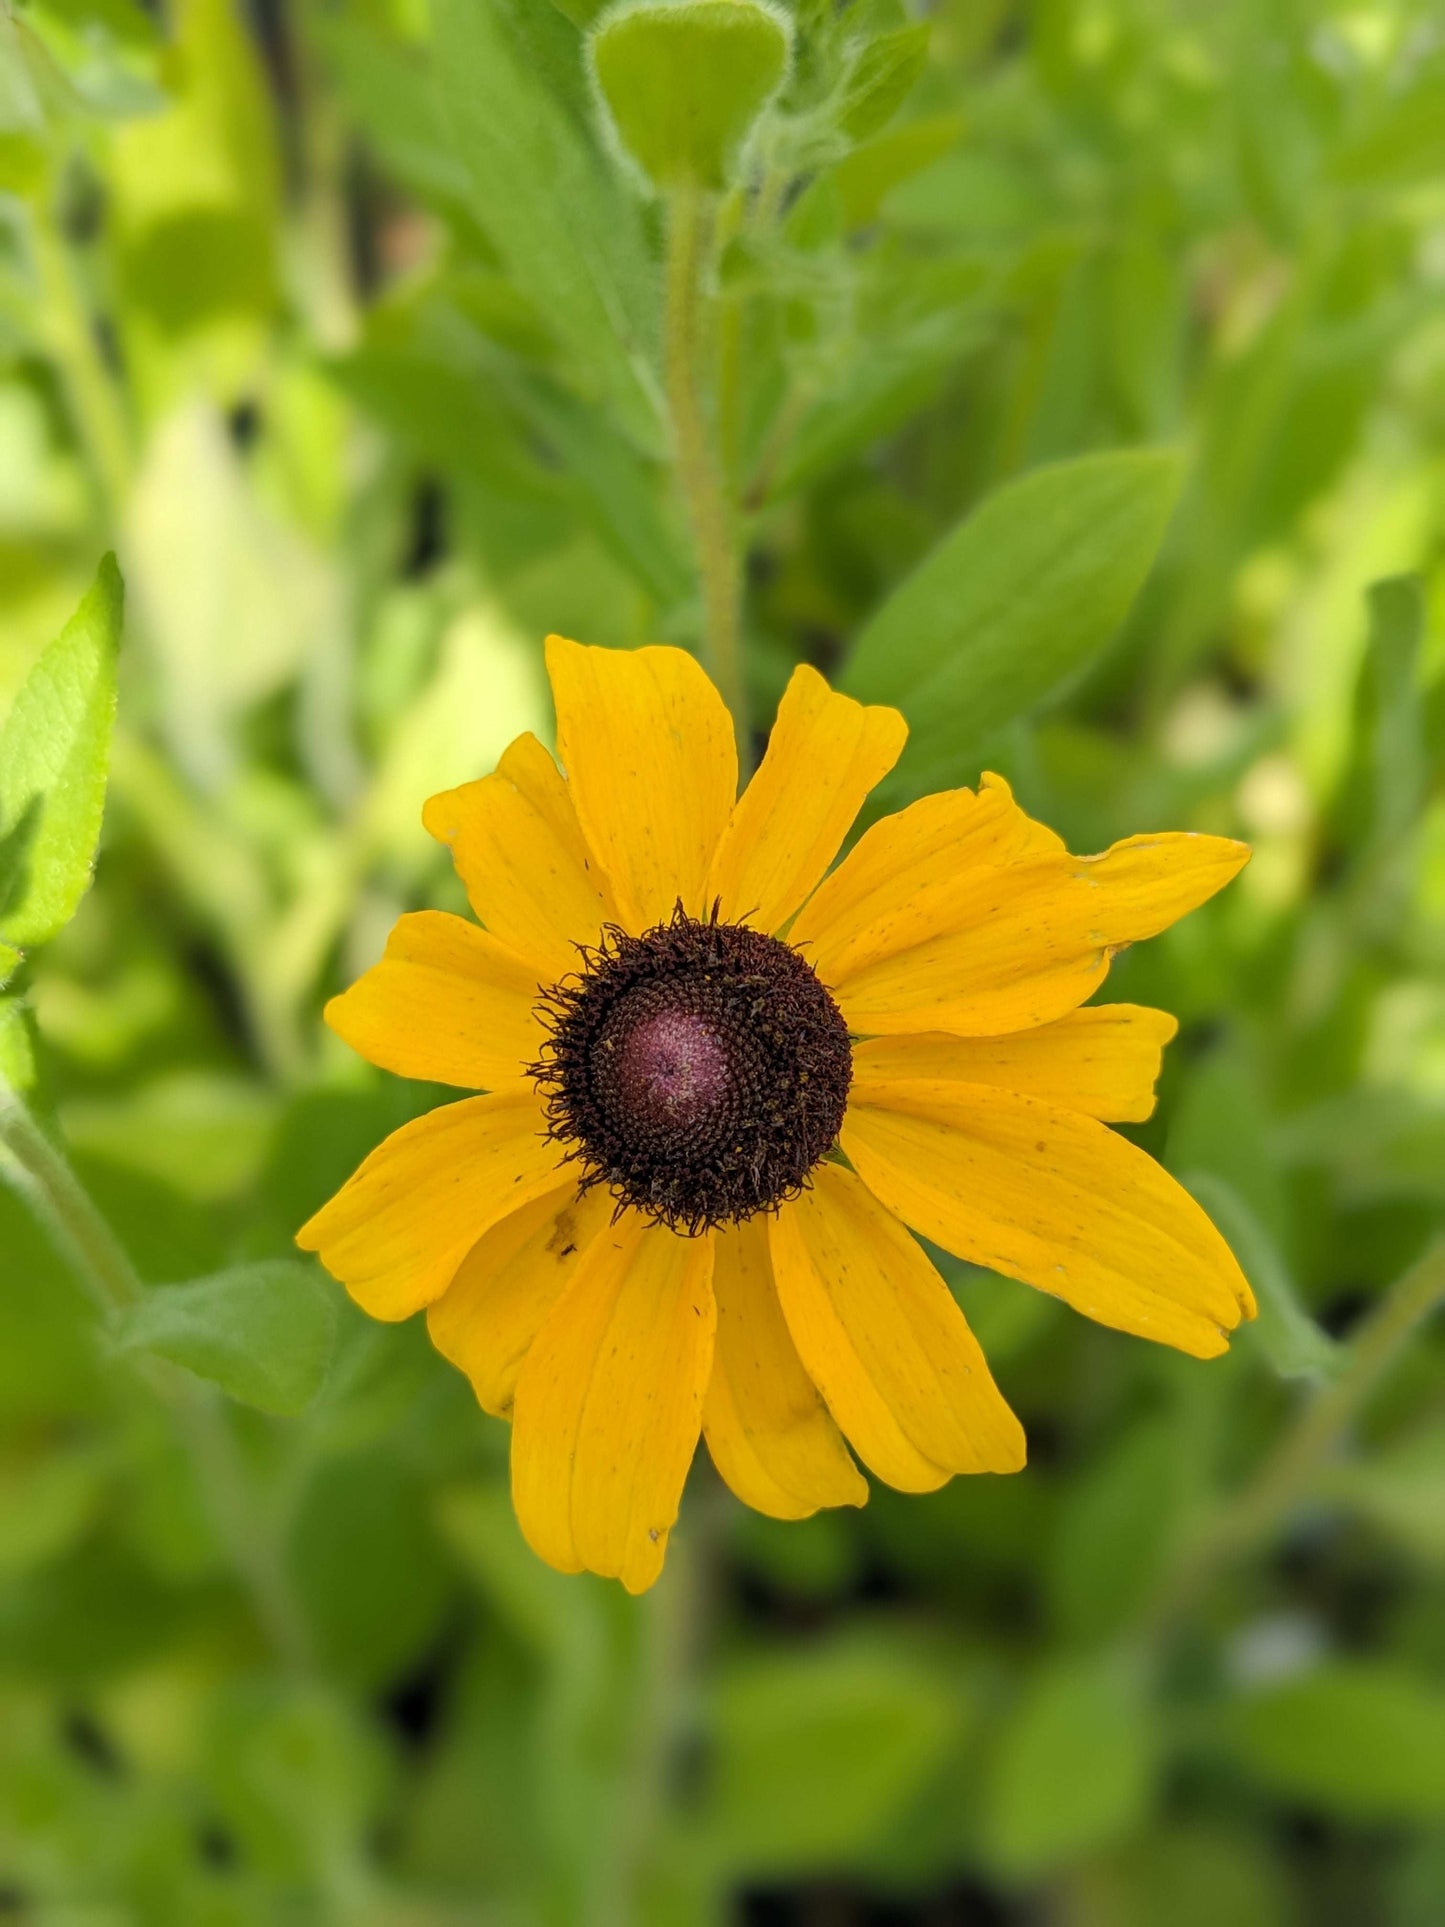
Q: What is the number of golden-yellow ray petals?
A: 13